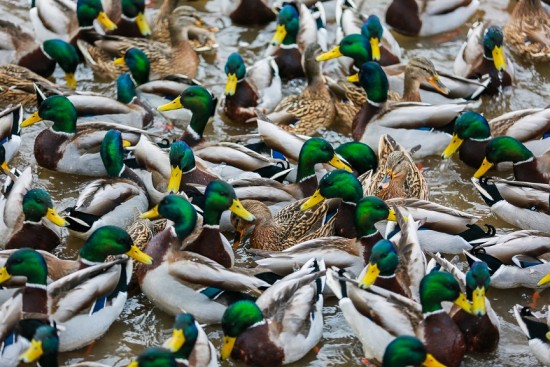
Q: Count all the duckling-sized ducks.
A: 0